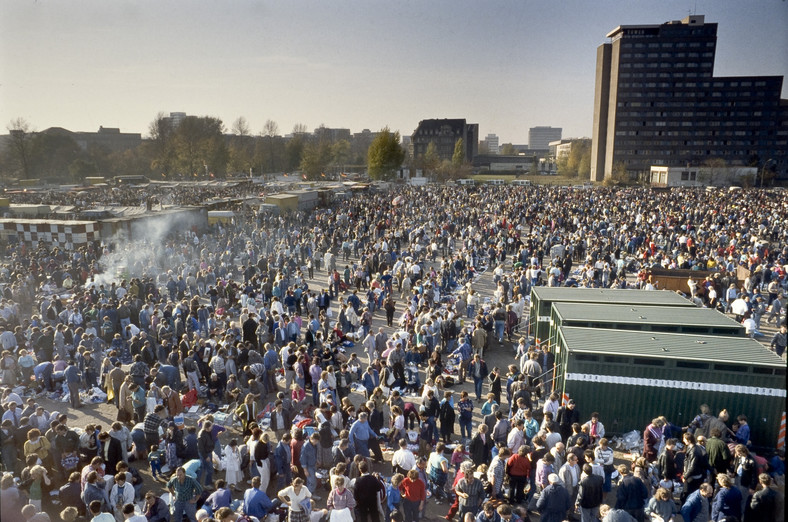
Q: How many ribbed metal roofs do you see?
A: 3